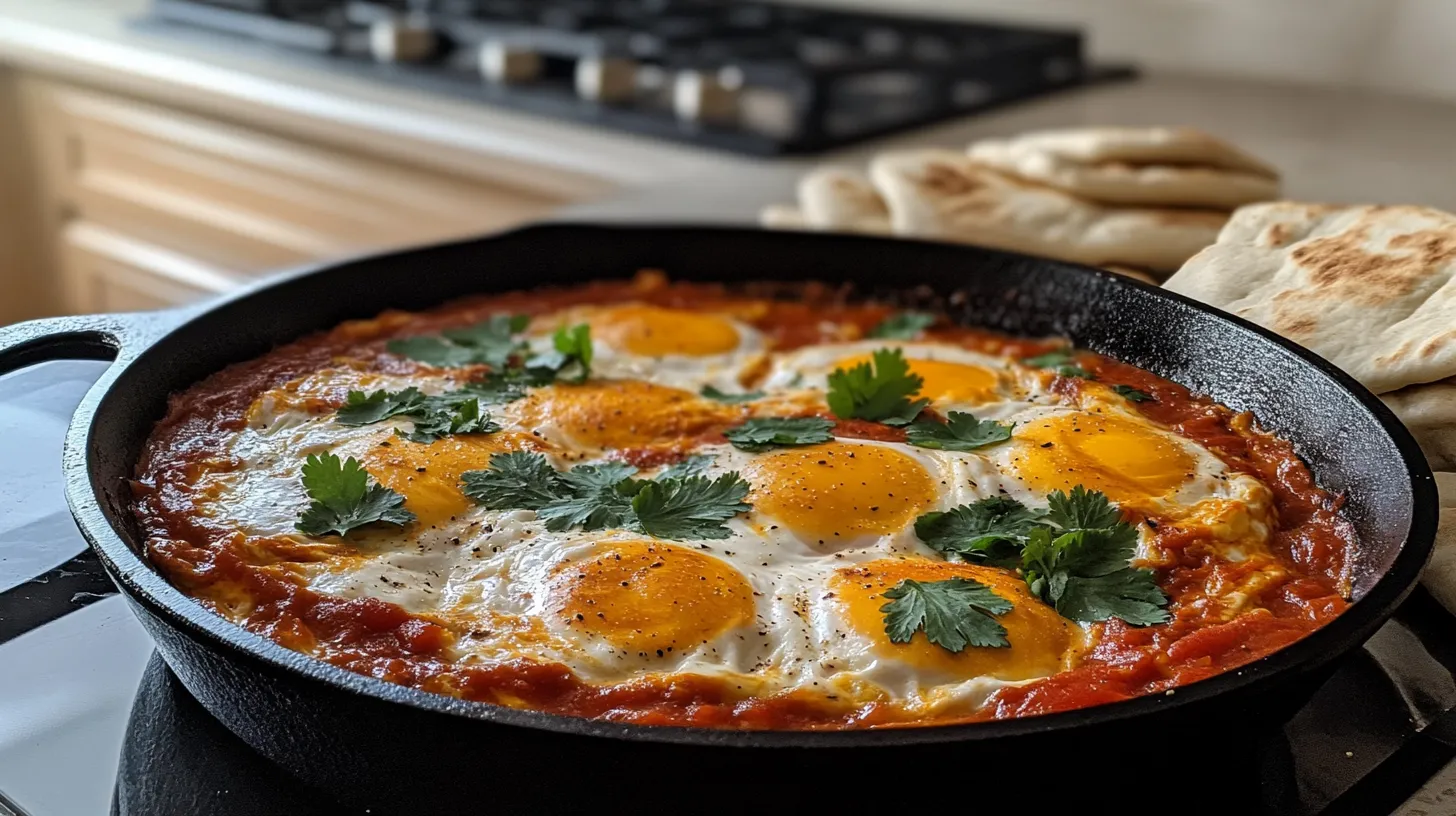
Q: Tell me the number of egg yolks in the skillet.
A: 8